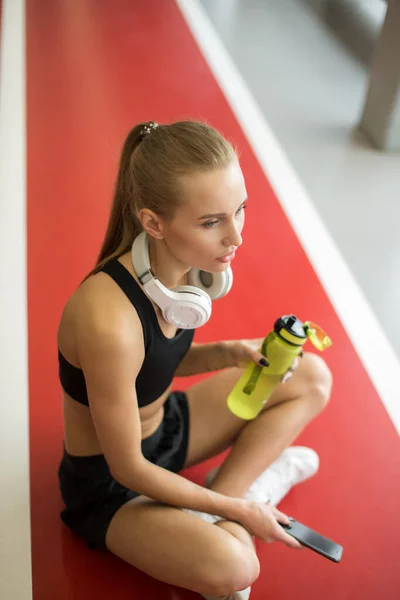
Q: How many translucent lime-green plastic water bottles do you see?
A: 1